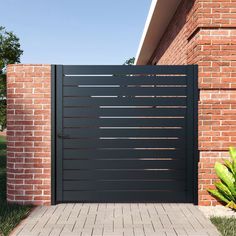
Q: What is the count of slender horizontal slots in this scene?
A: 12